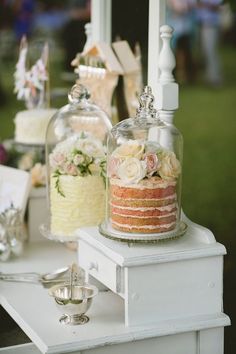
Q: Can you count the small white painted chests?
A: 1